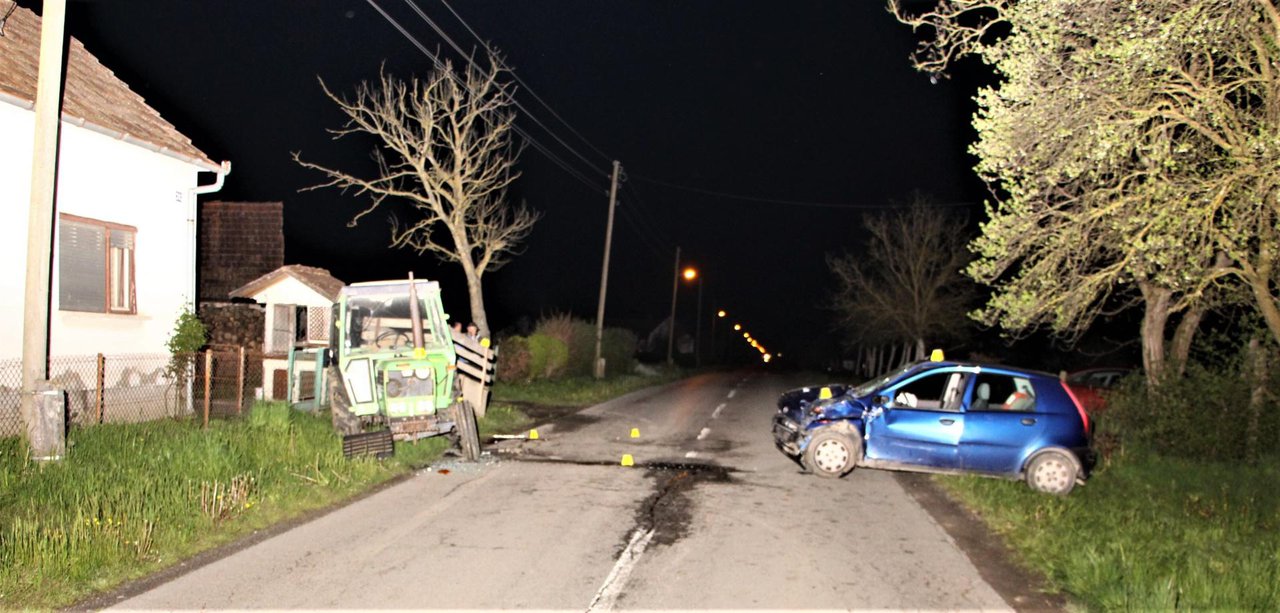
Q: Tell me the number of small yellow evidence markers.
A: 7